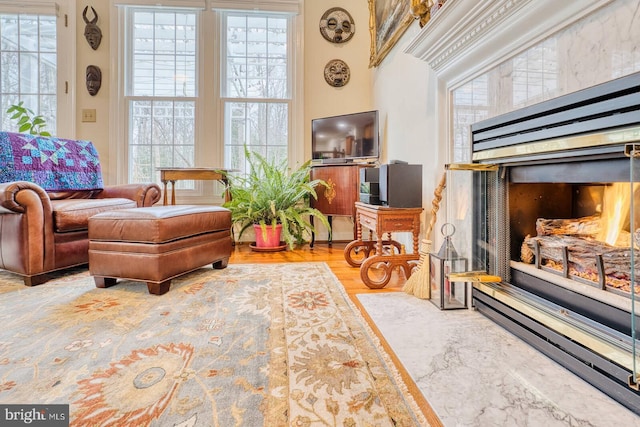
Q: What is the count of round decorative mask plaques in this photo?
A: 2